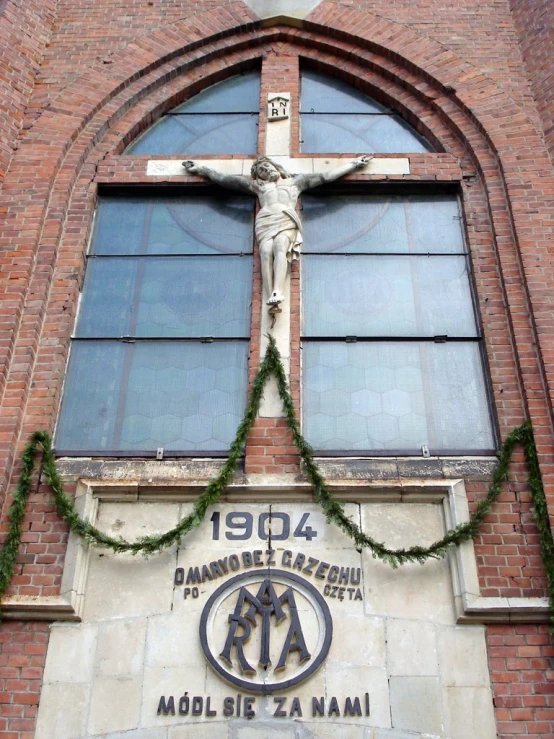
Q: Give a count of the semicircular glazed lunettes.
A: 2